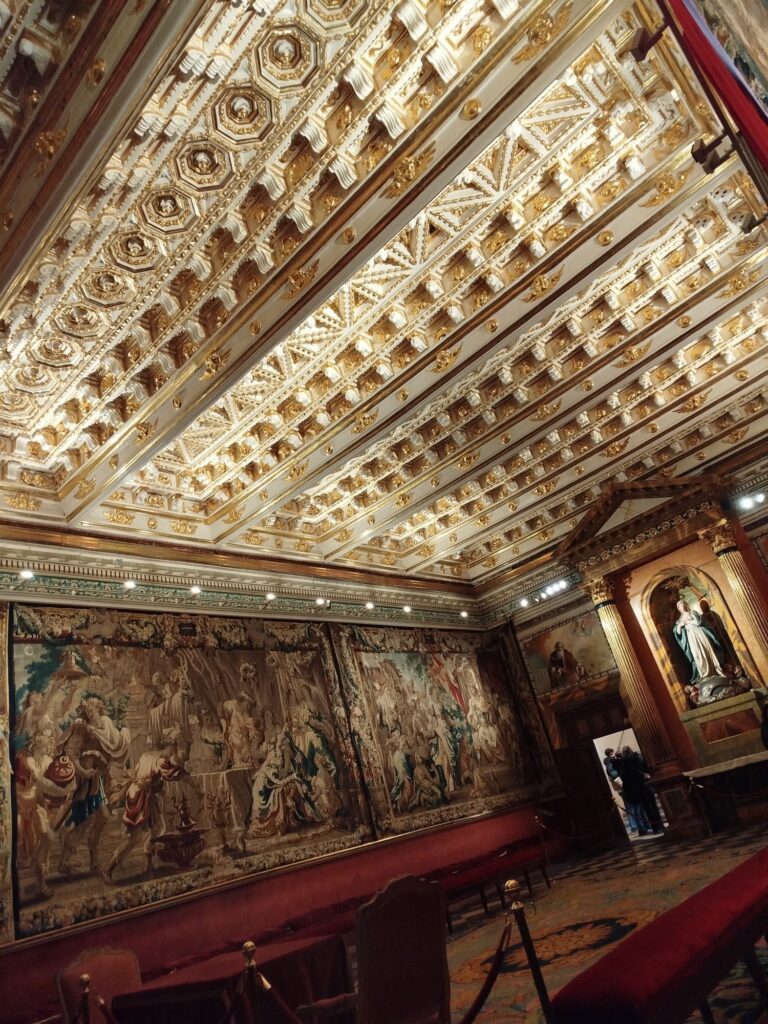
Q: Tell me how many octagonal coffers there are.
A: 11